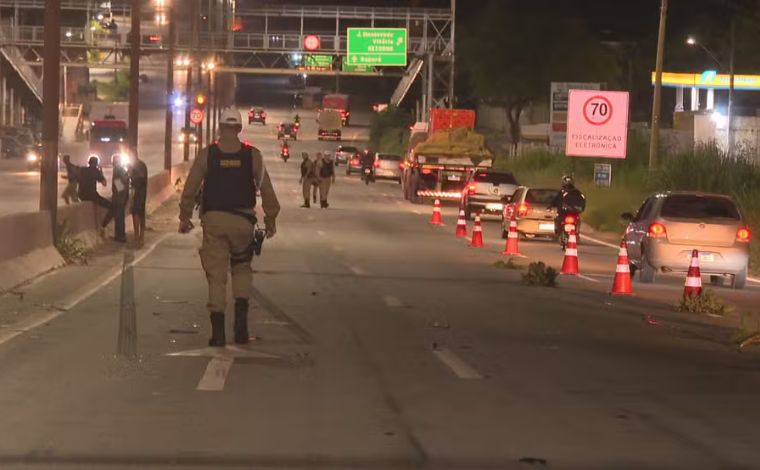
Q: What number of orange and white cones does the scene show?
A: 7